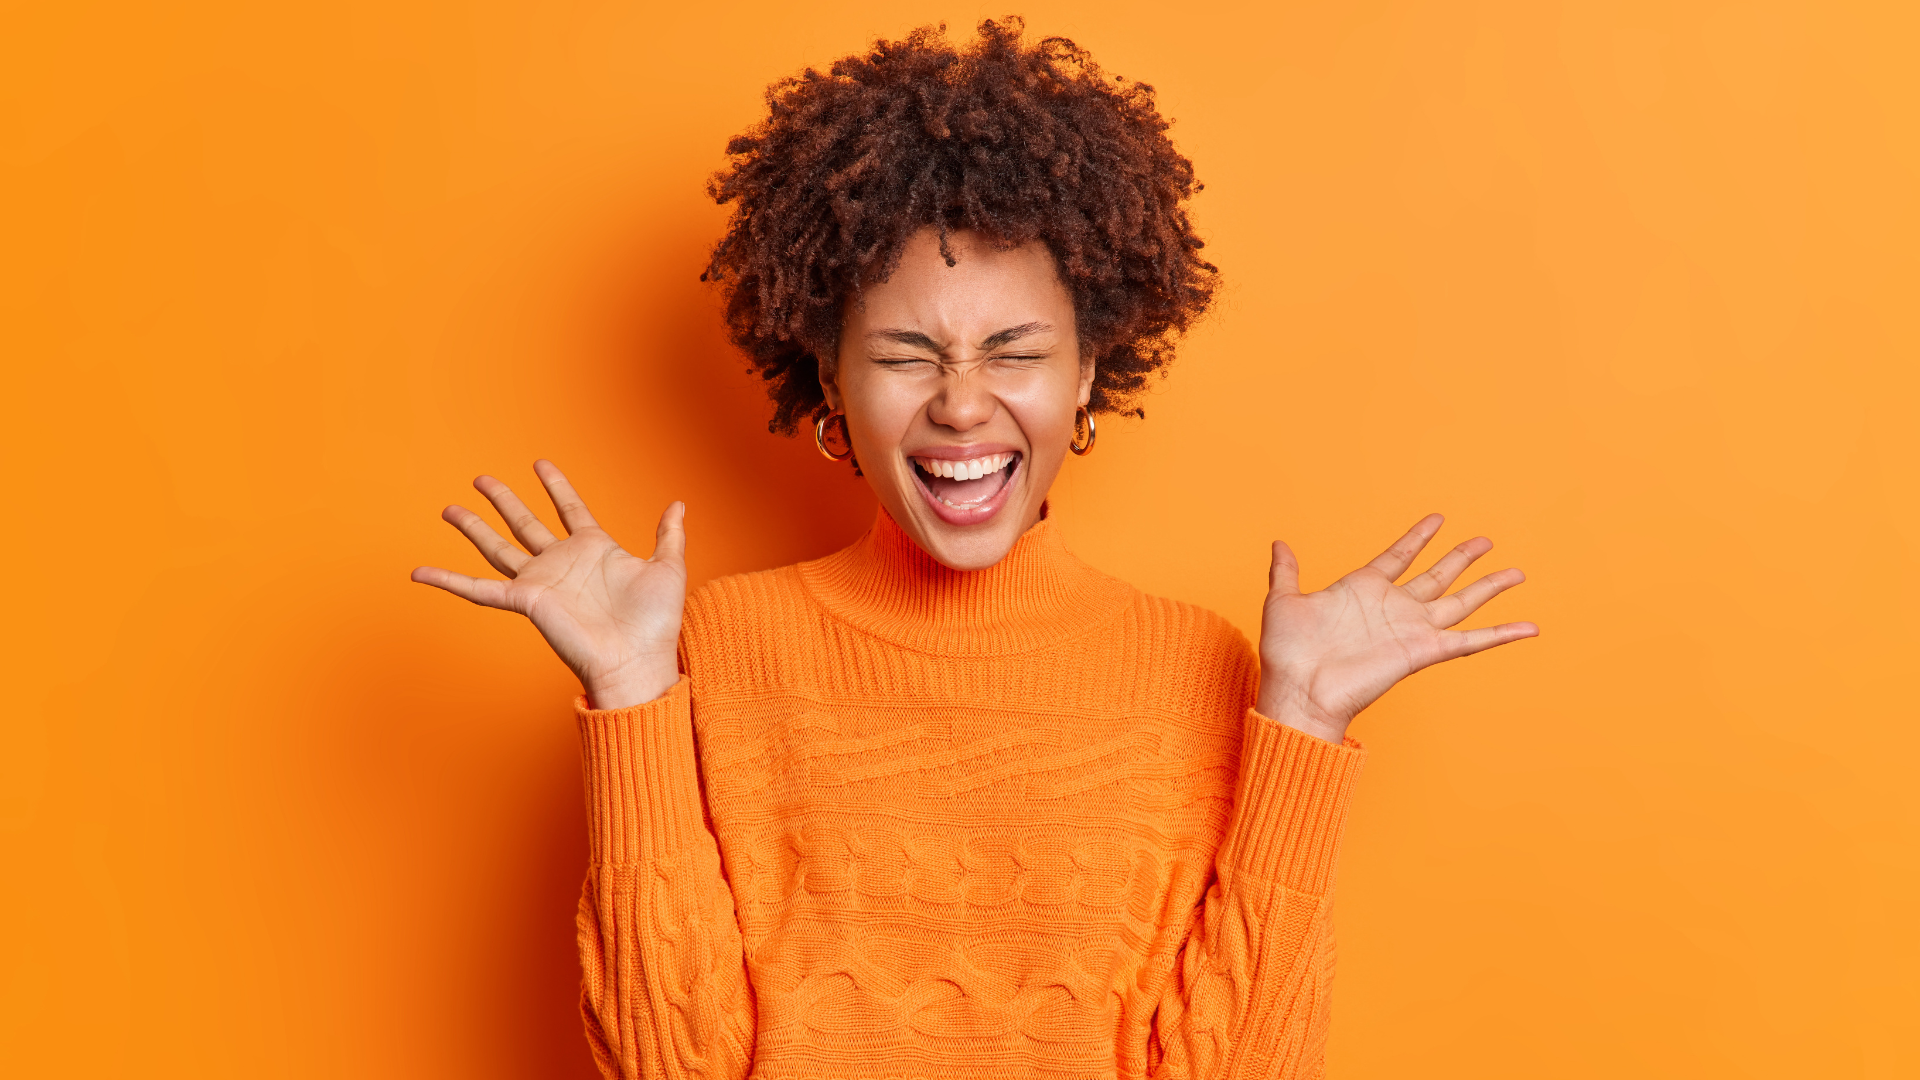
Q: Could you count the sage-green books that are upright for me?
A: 0